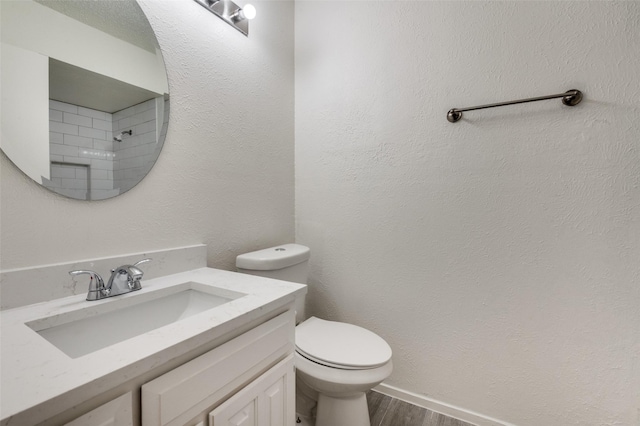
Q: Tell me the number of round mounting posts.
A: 2